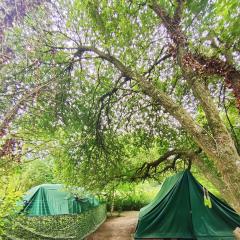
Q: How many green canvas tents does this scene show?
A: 2